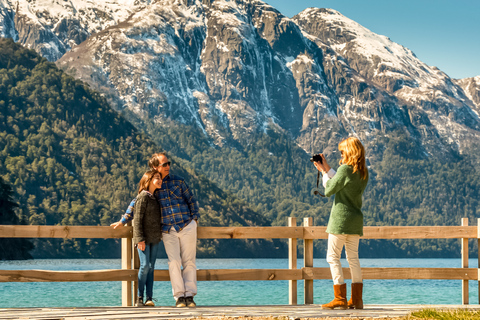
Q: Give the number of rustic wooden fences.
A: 1